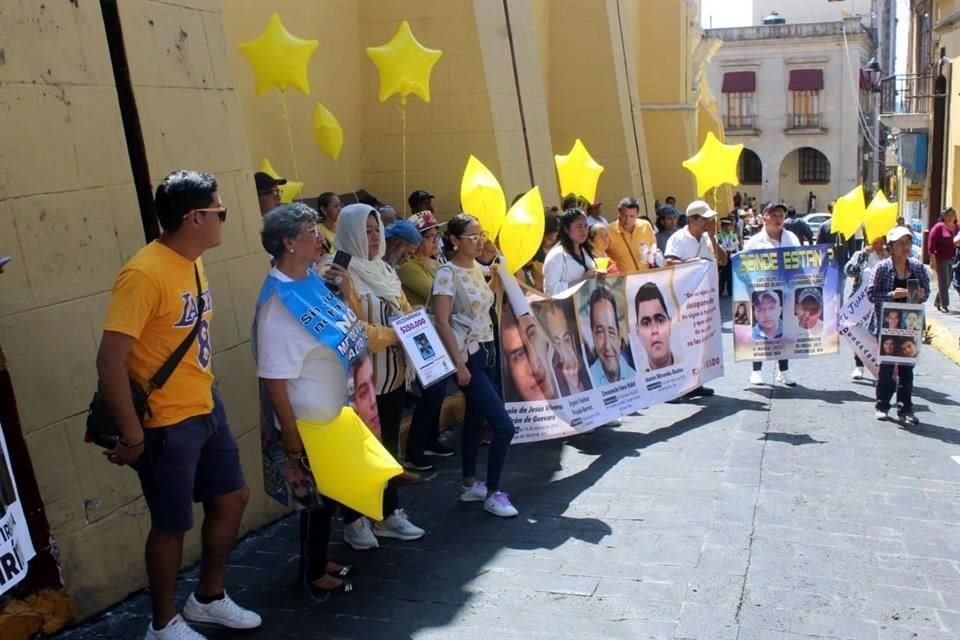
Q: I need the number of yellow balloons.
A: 11